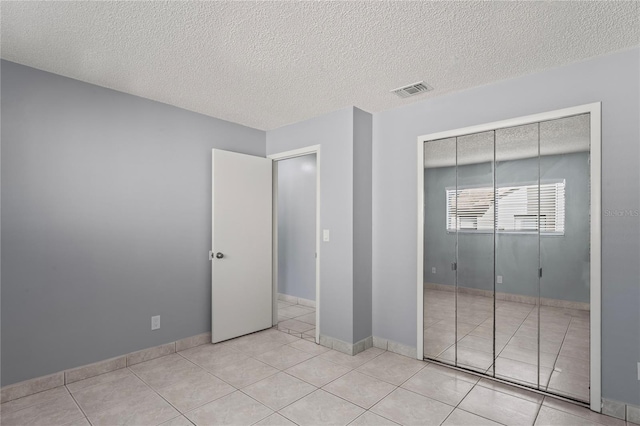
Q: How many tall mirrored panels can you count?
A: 4